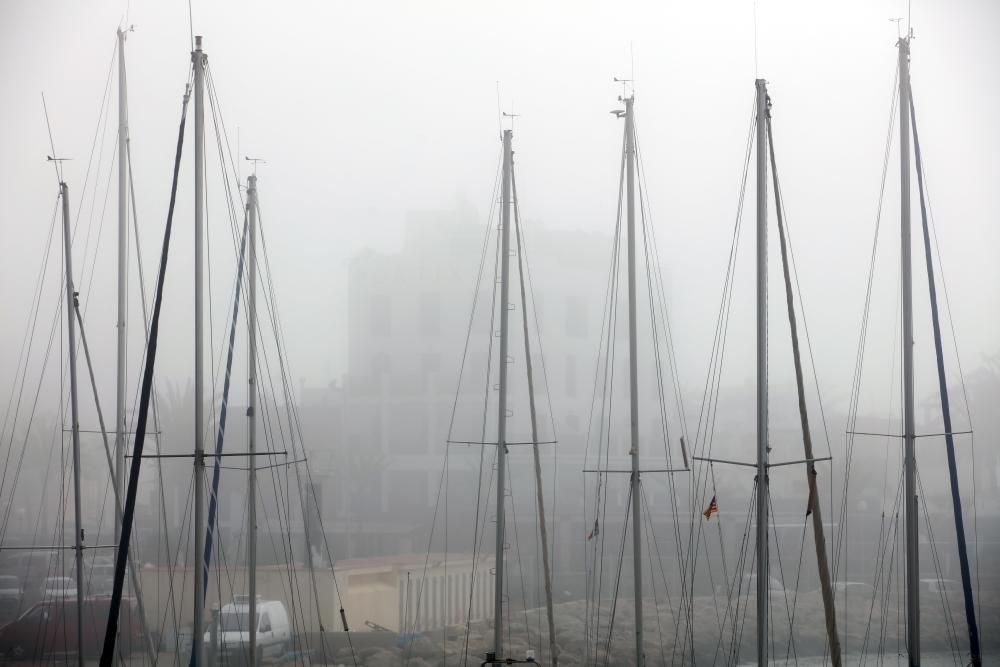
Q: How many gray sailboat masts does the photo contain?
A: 8